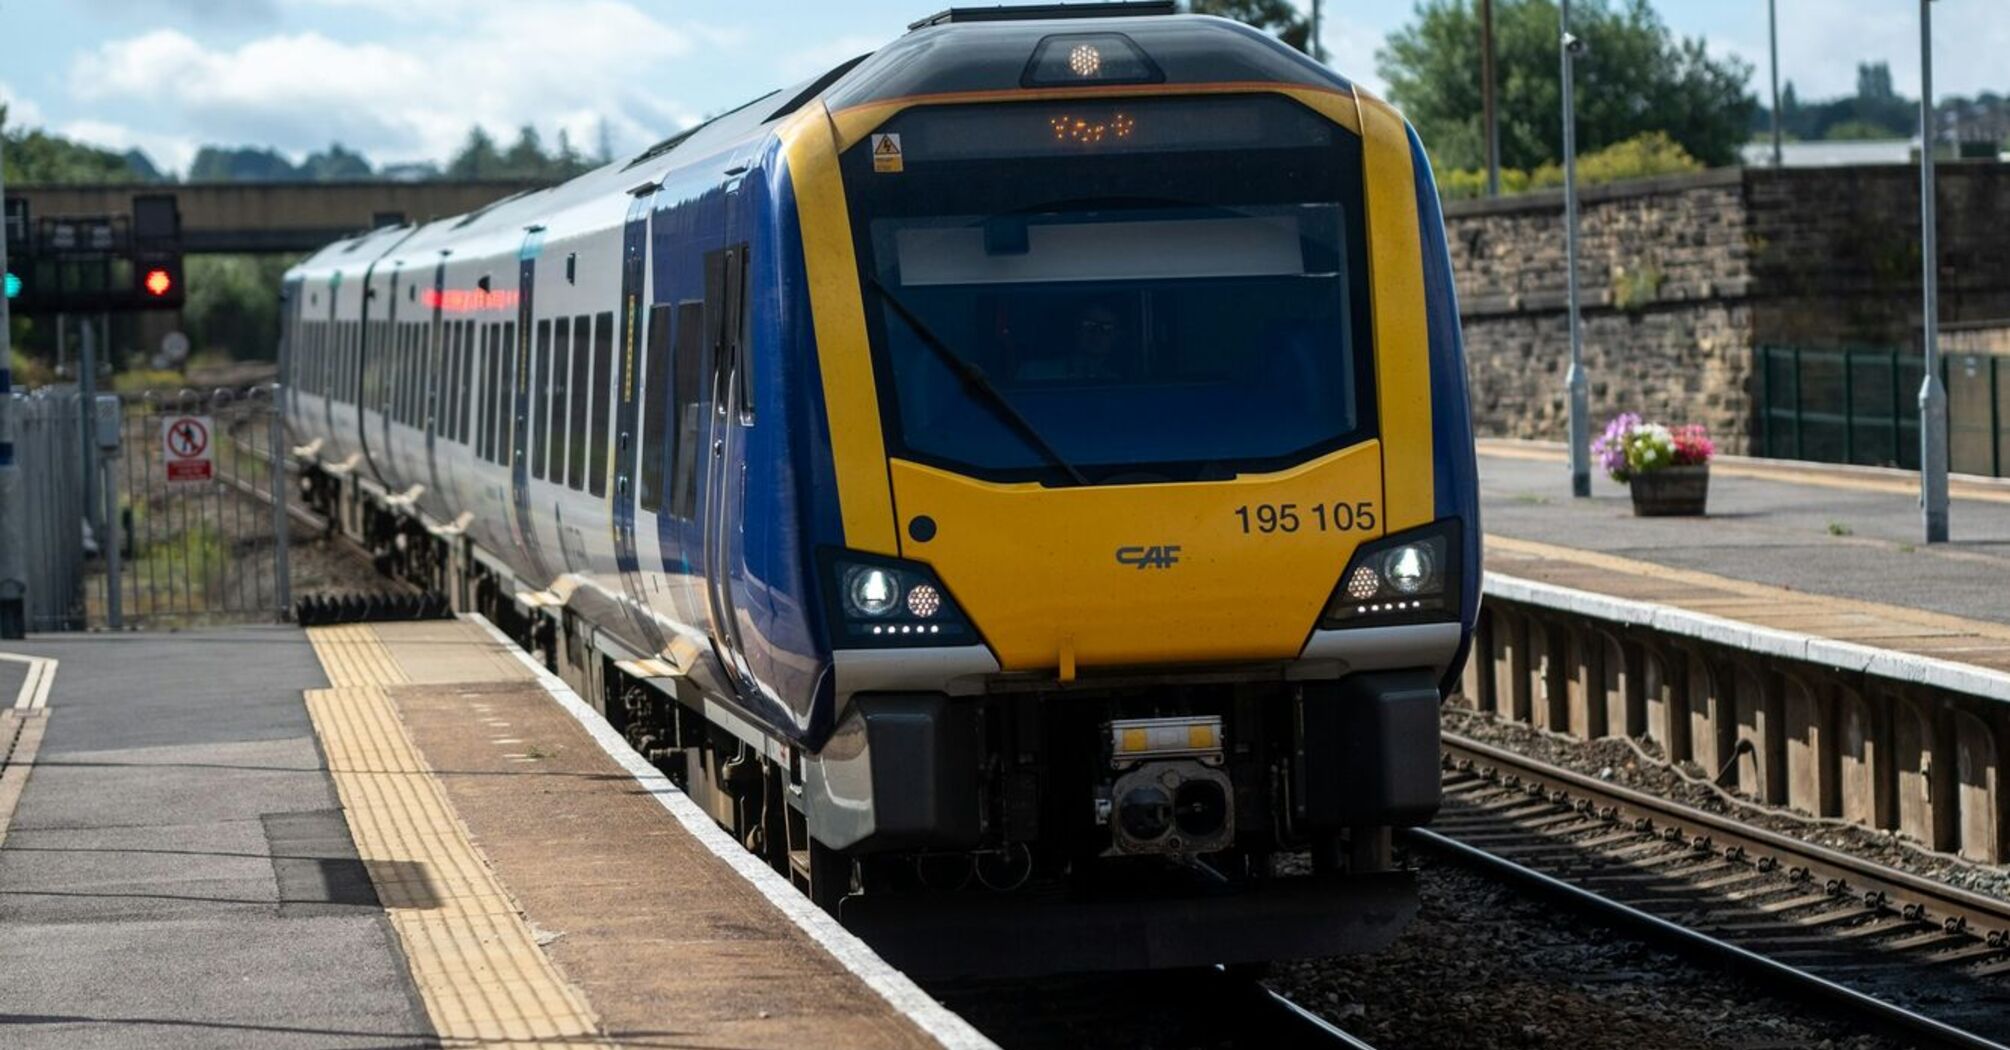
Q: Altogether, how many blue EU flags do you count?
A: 0